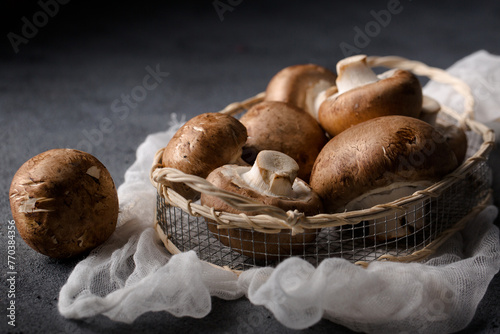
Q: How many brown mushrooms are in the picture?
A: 8